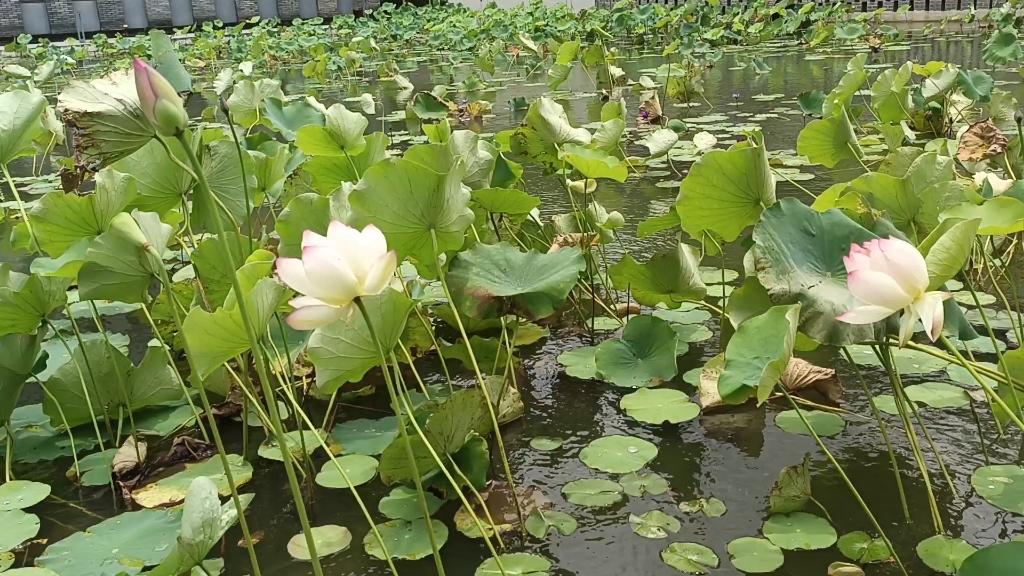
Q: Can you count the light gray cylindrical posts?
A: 8